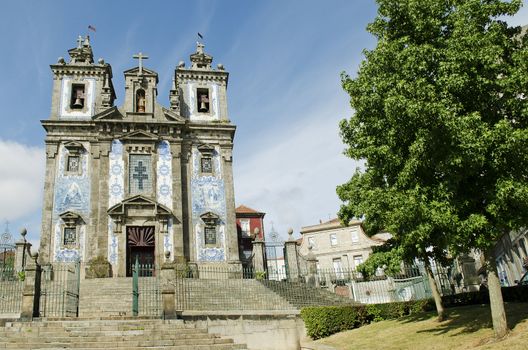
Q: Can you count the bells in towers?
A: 2